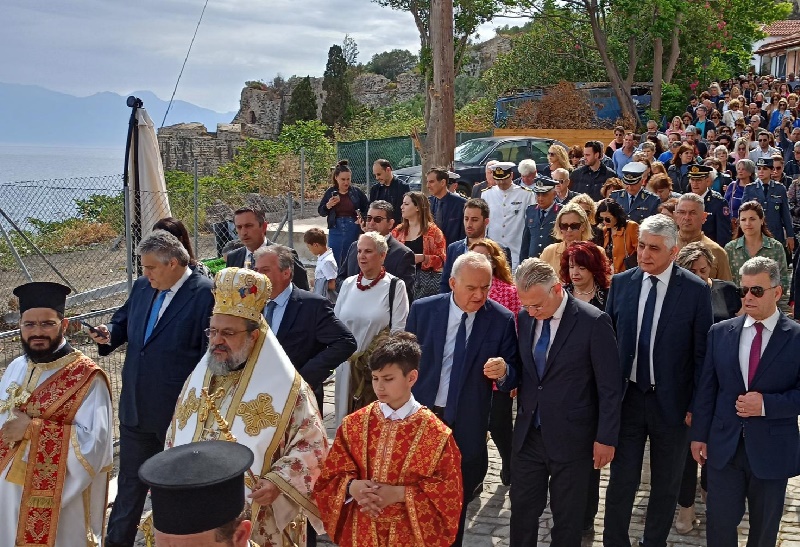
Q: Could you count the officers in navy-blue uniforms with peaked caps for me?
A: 4